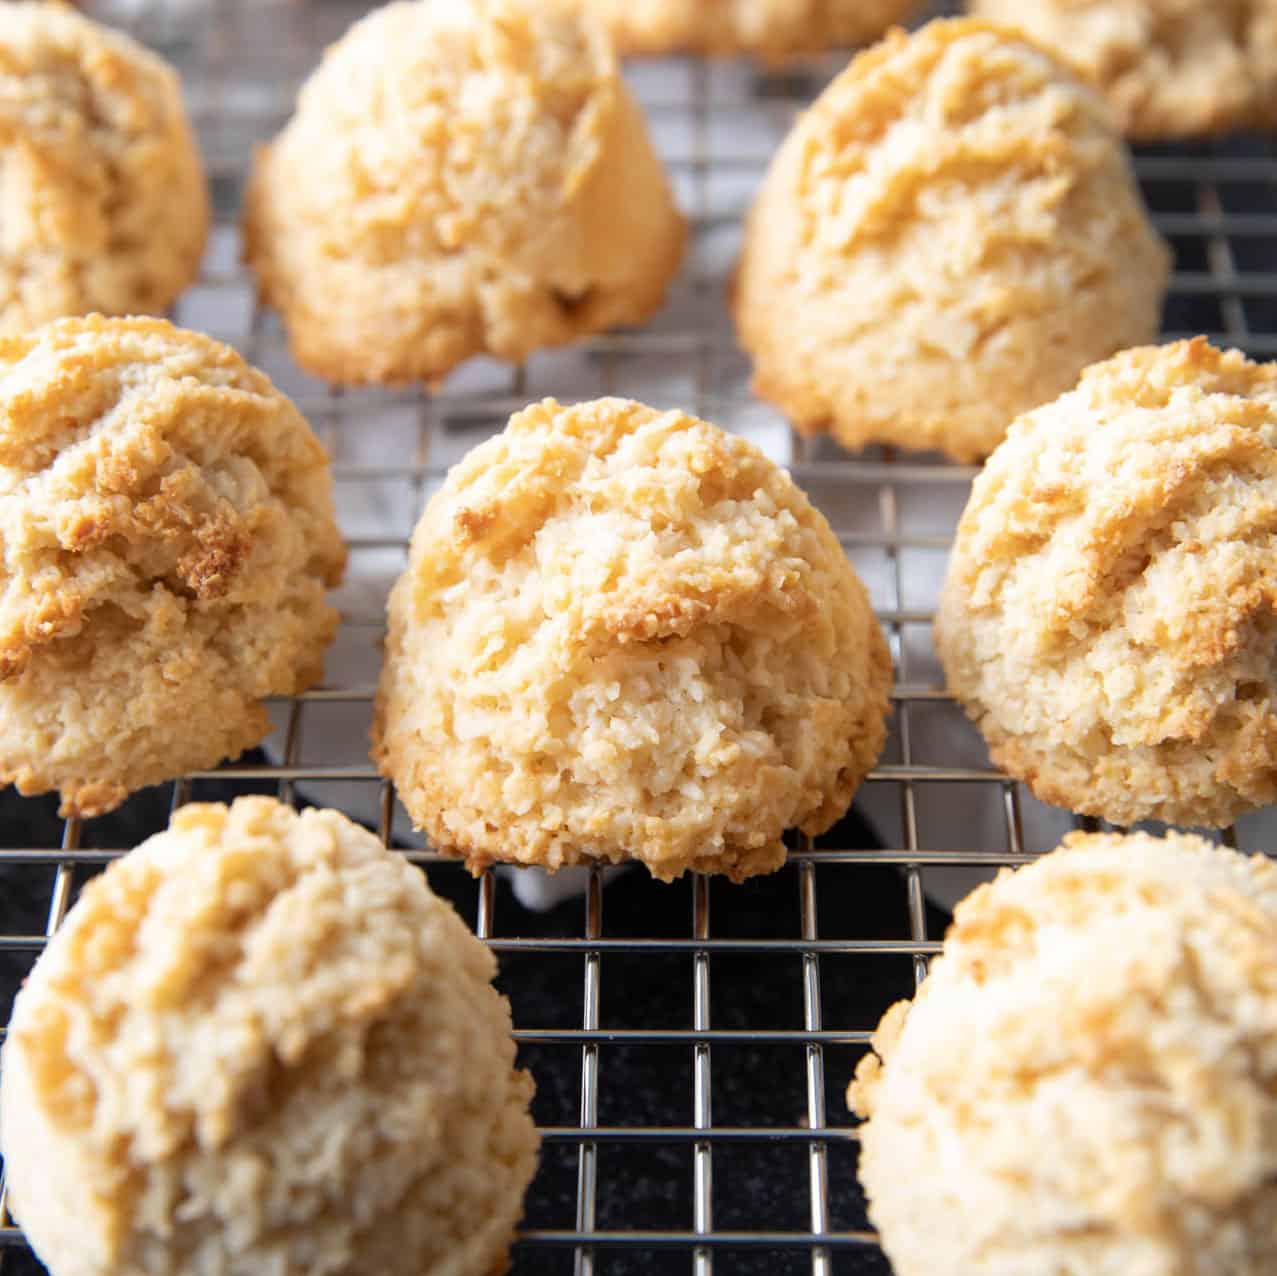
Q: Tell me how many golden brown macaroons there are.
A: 10